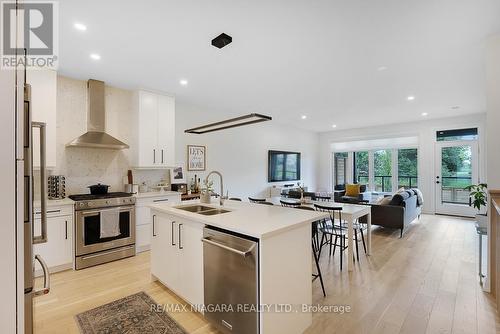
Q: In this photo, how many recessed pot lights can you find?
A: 7